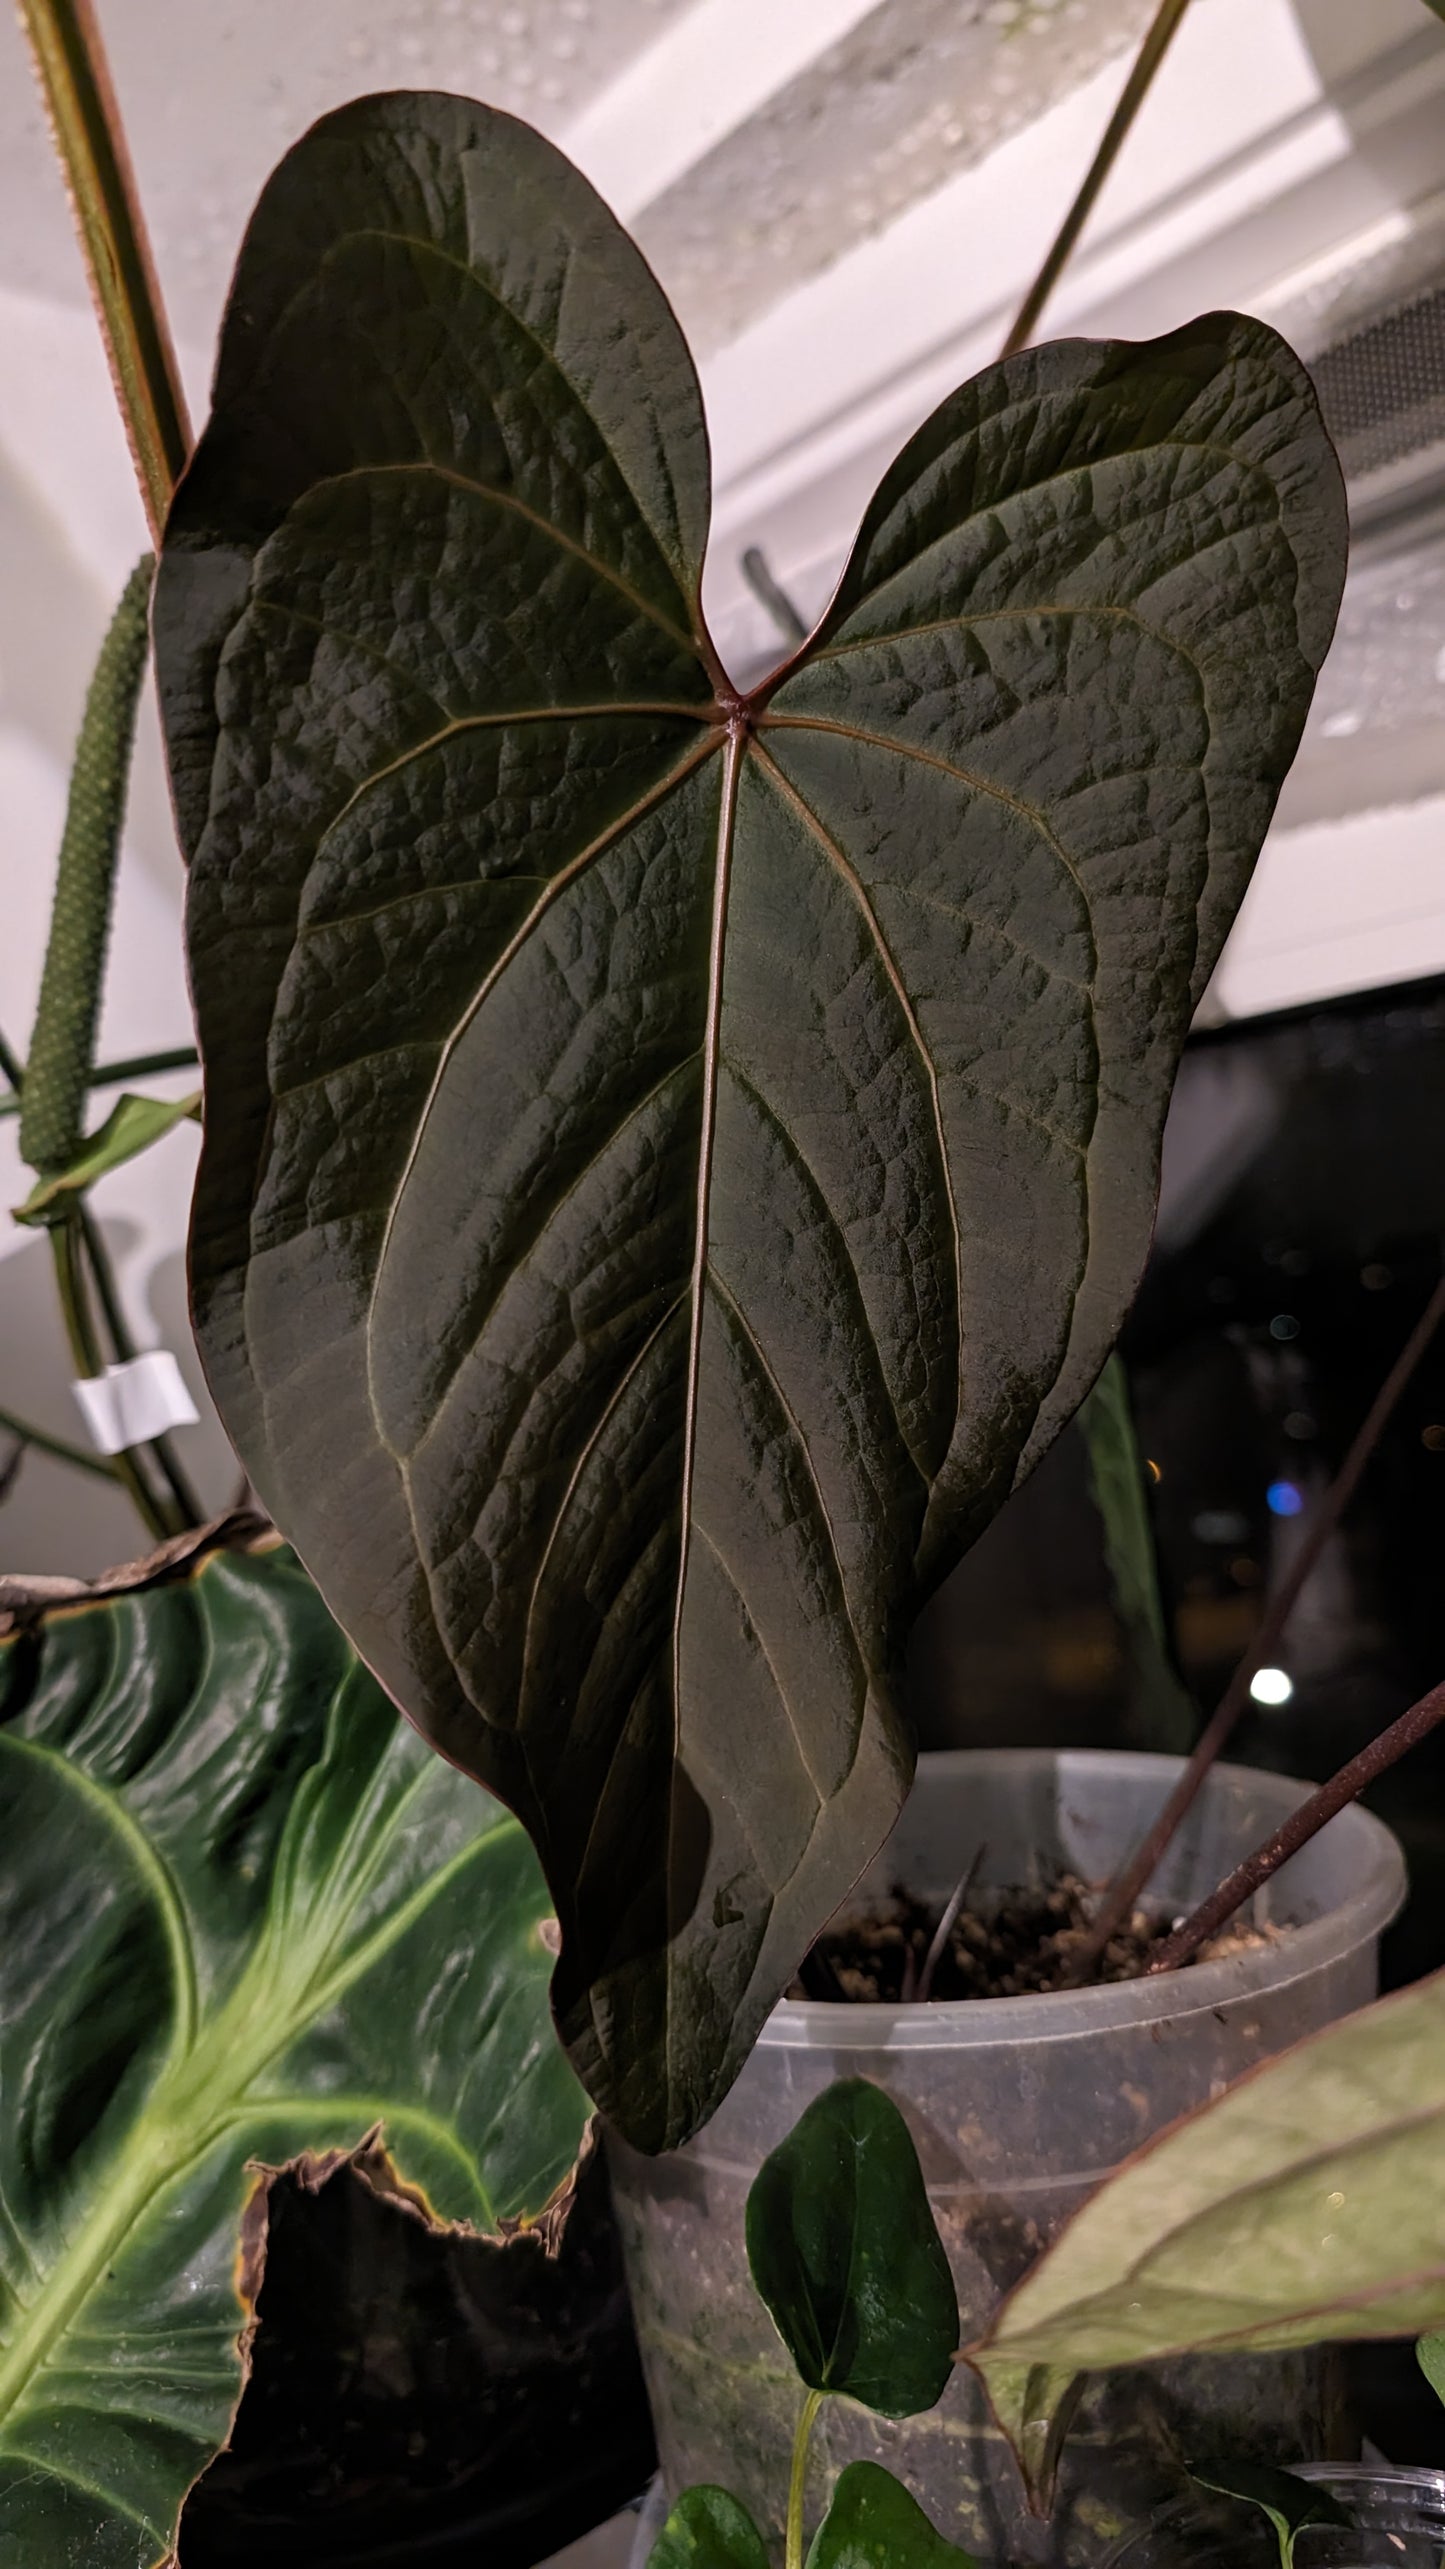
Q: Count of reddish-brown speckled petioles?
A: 2